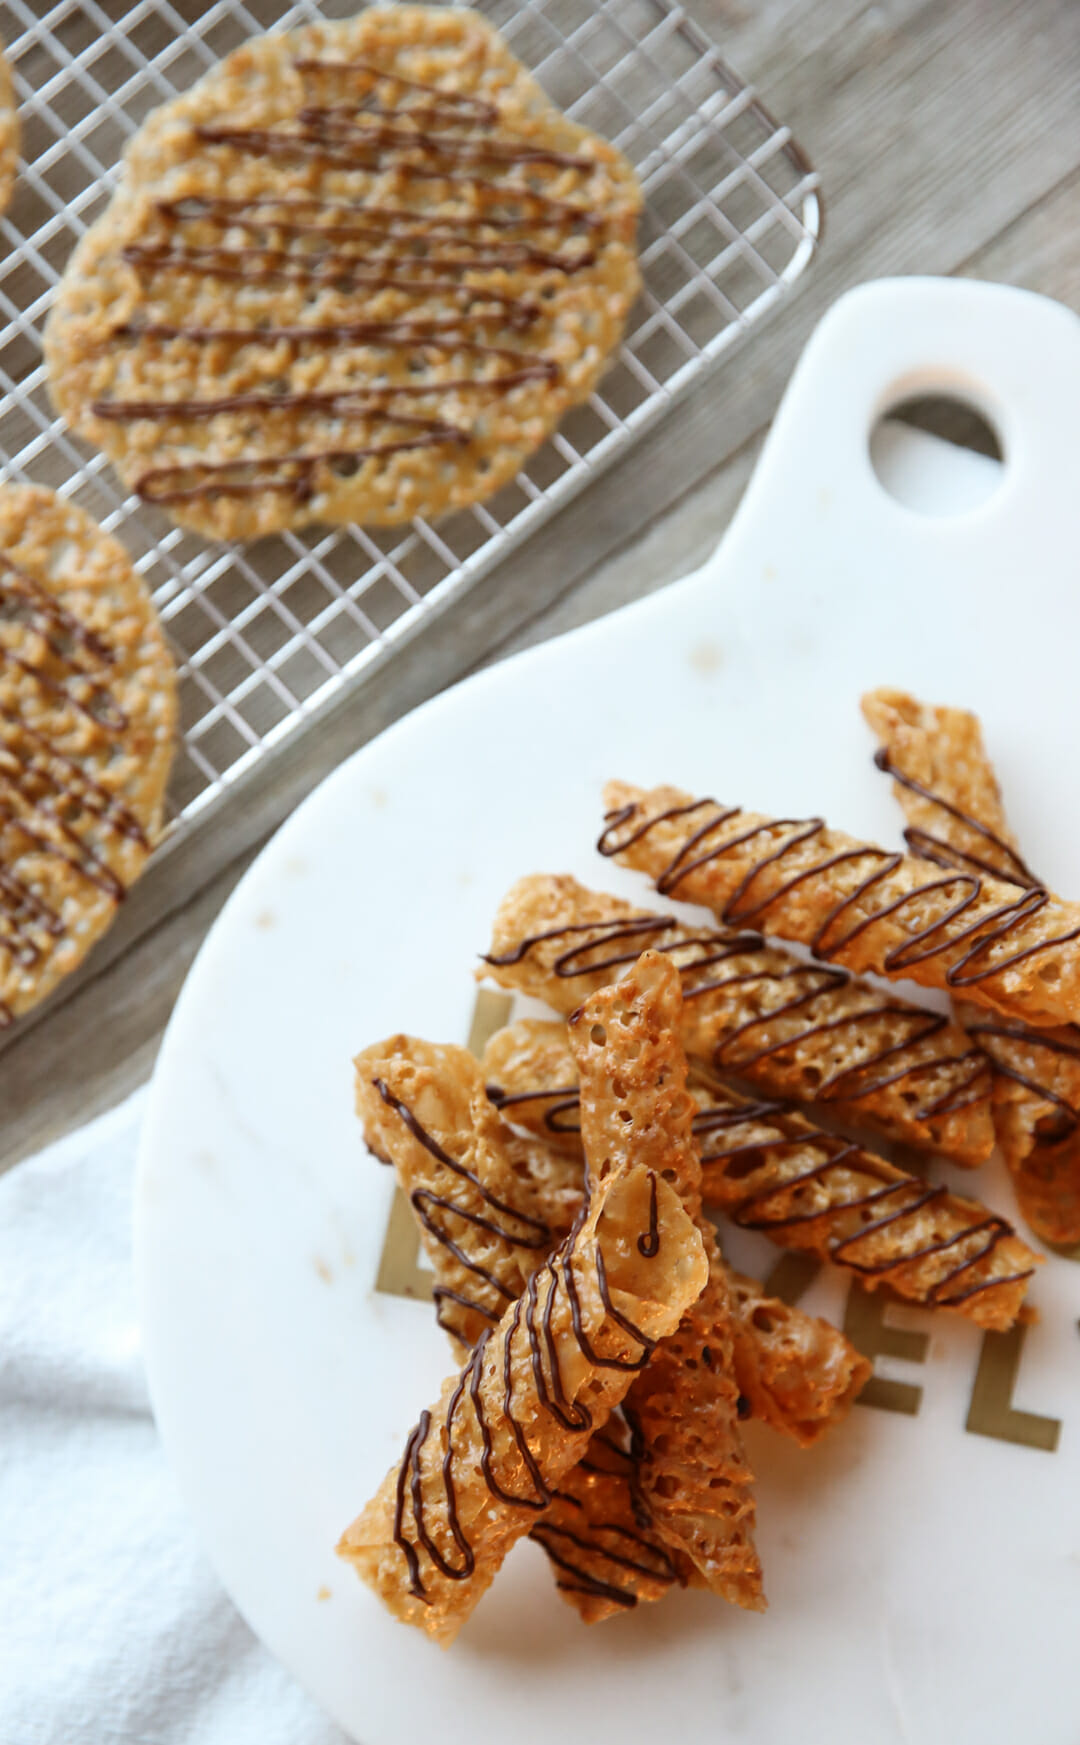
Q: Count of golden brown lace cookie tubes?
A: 8